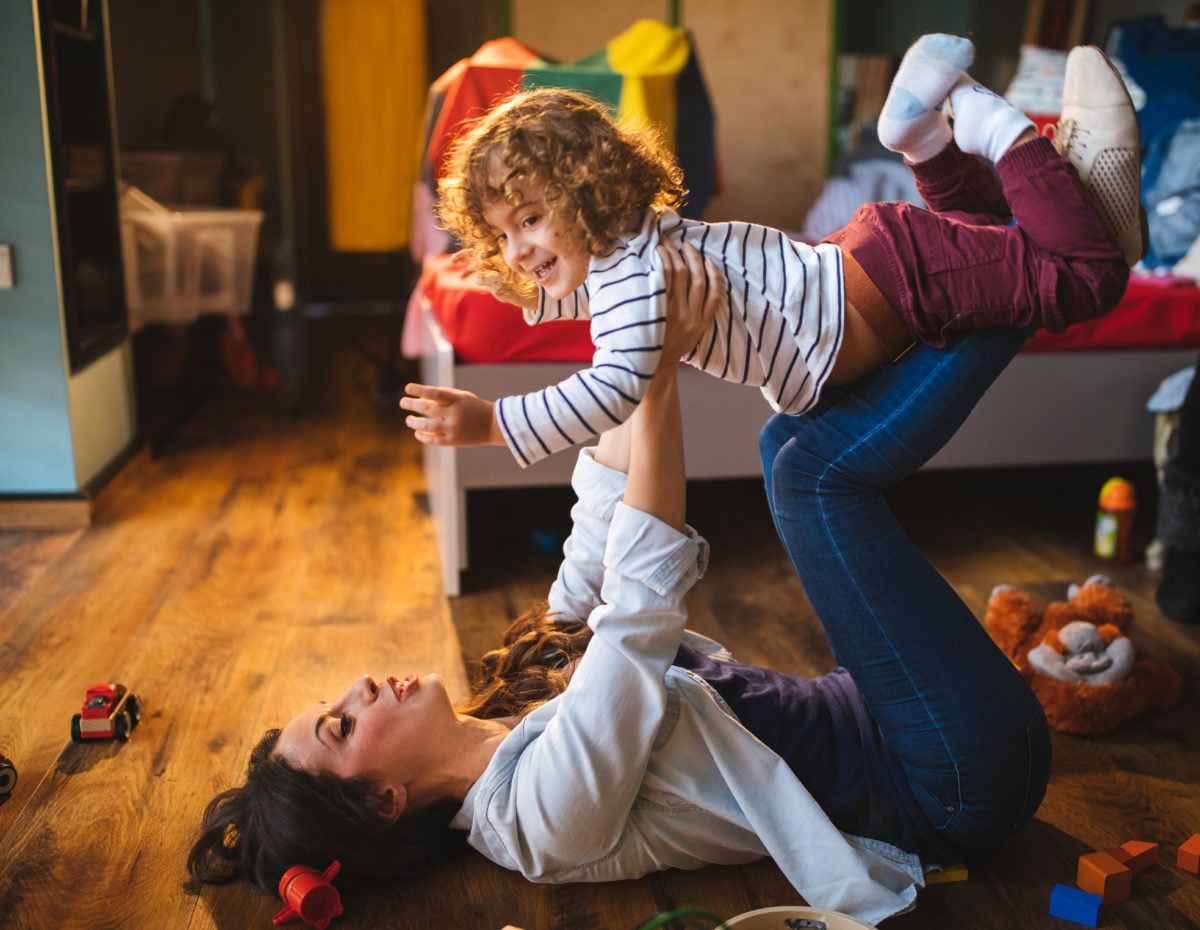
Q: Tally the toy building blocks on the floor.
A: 5